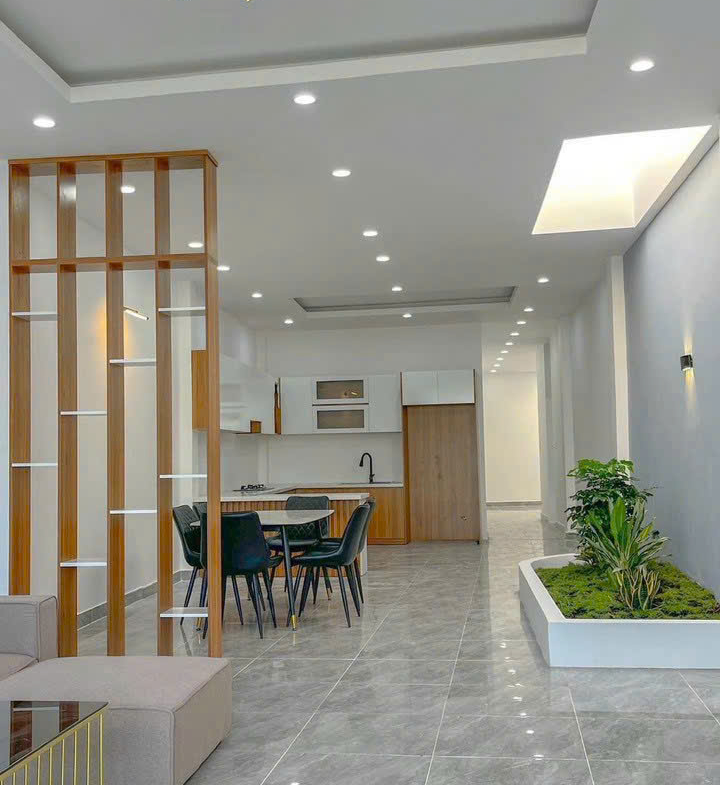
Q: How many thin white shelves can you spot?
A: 9